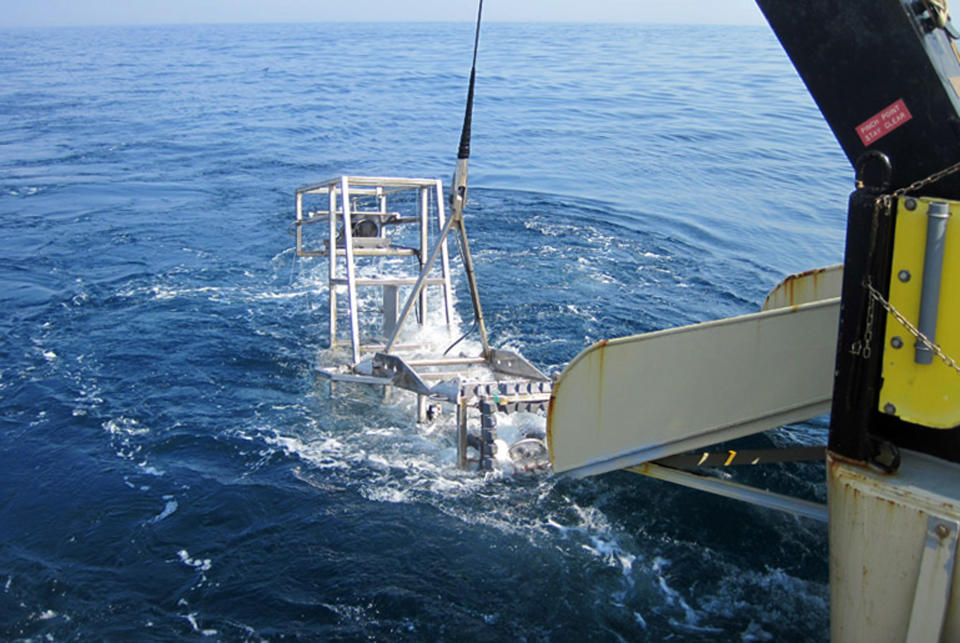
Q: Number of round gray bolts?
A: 4